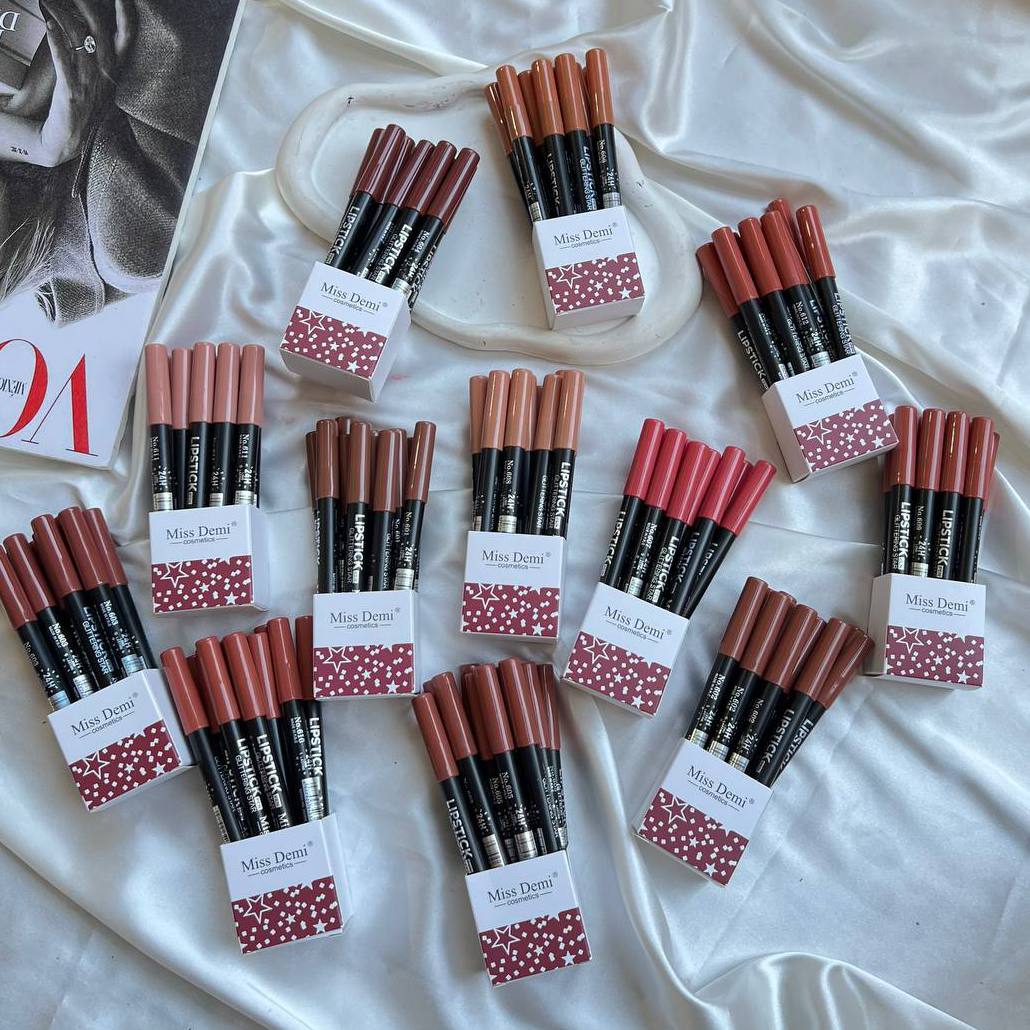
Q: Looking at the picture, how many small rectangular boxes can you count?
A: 12